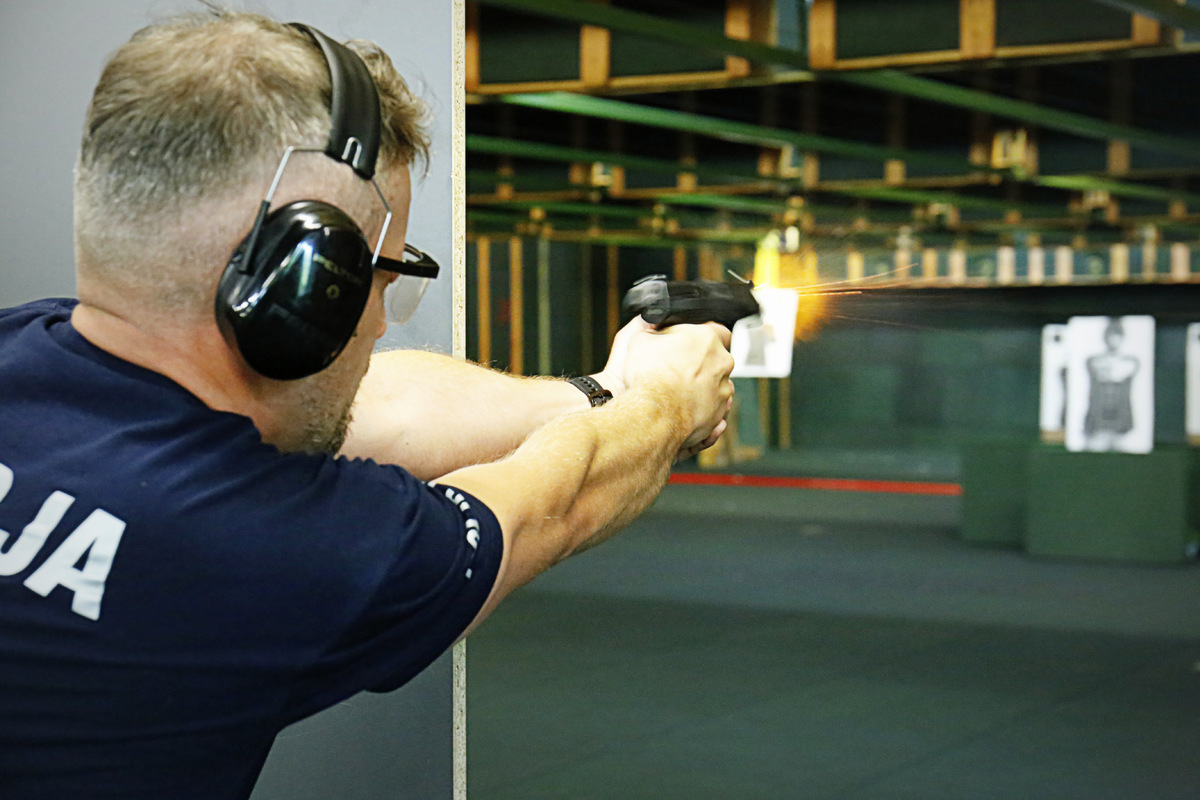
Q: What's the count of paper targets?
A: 4